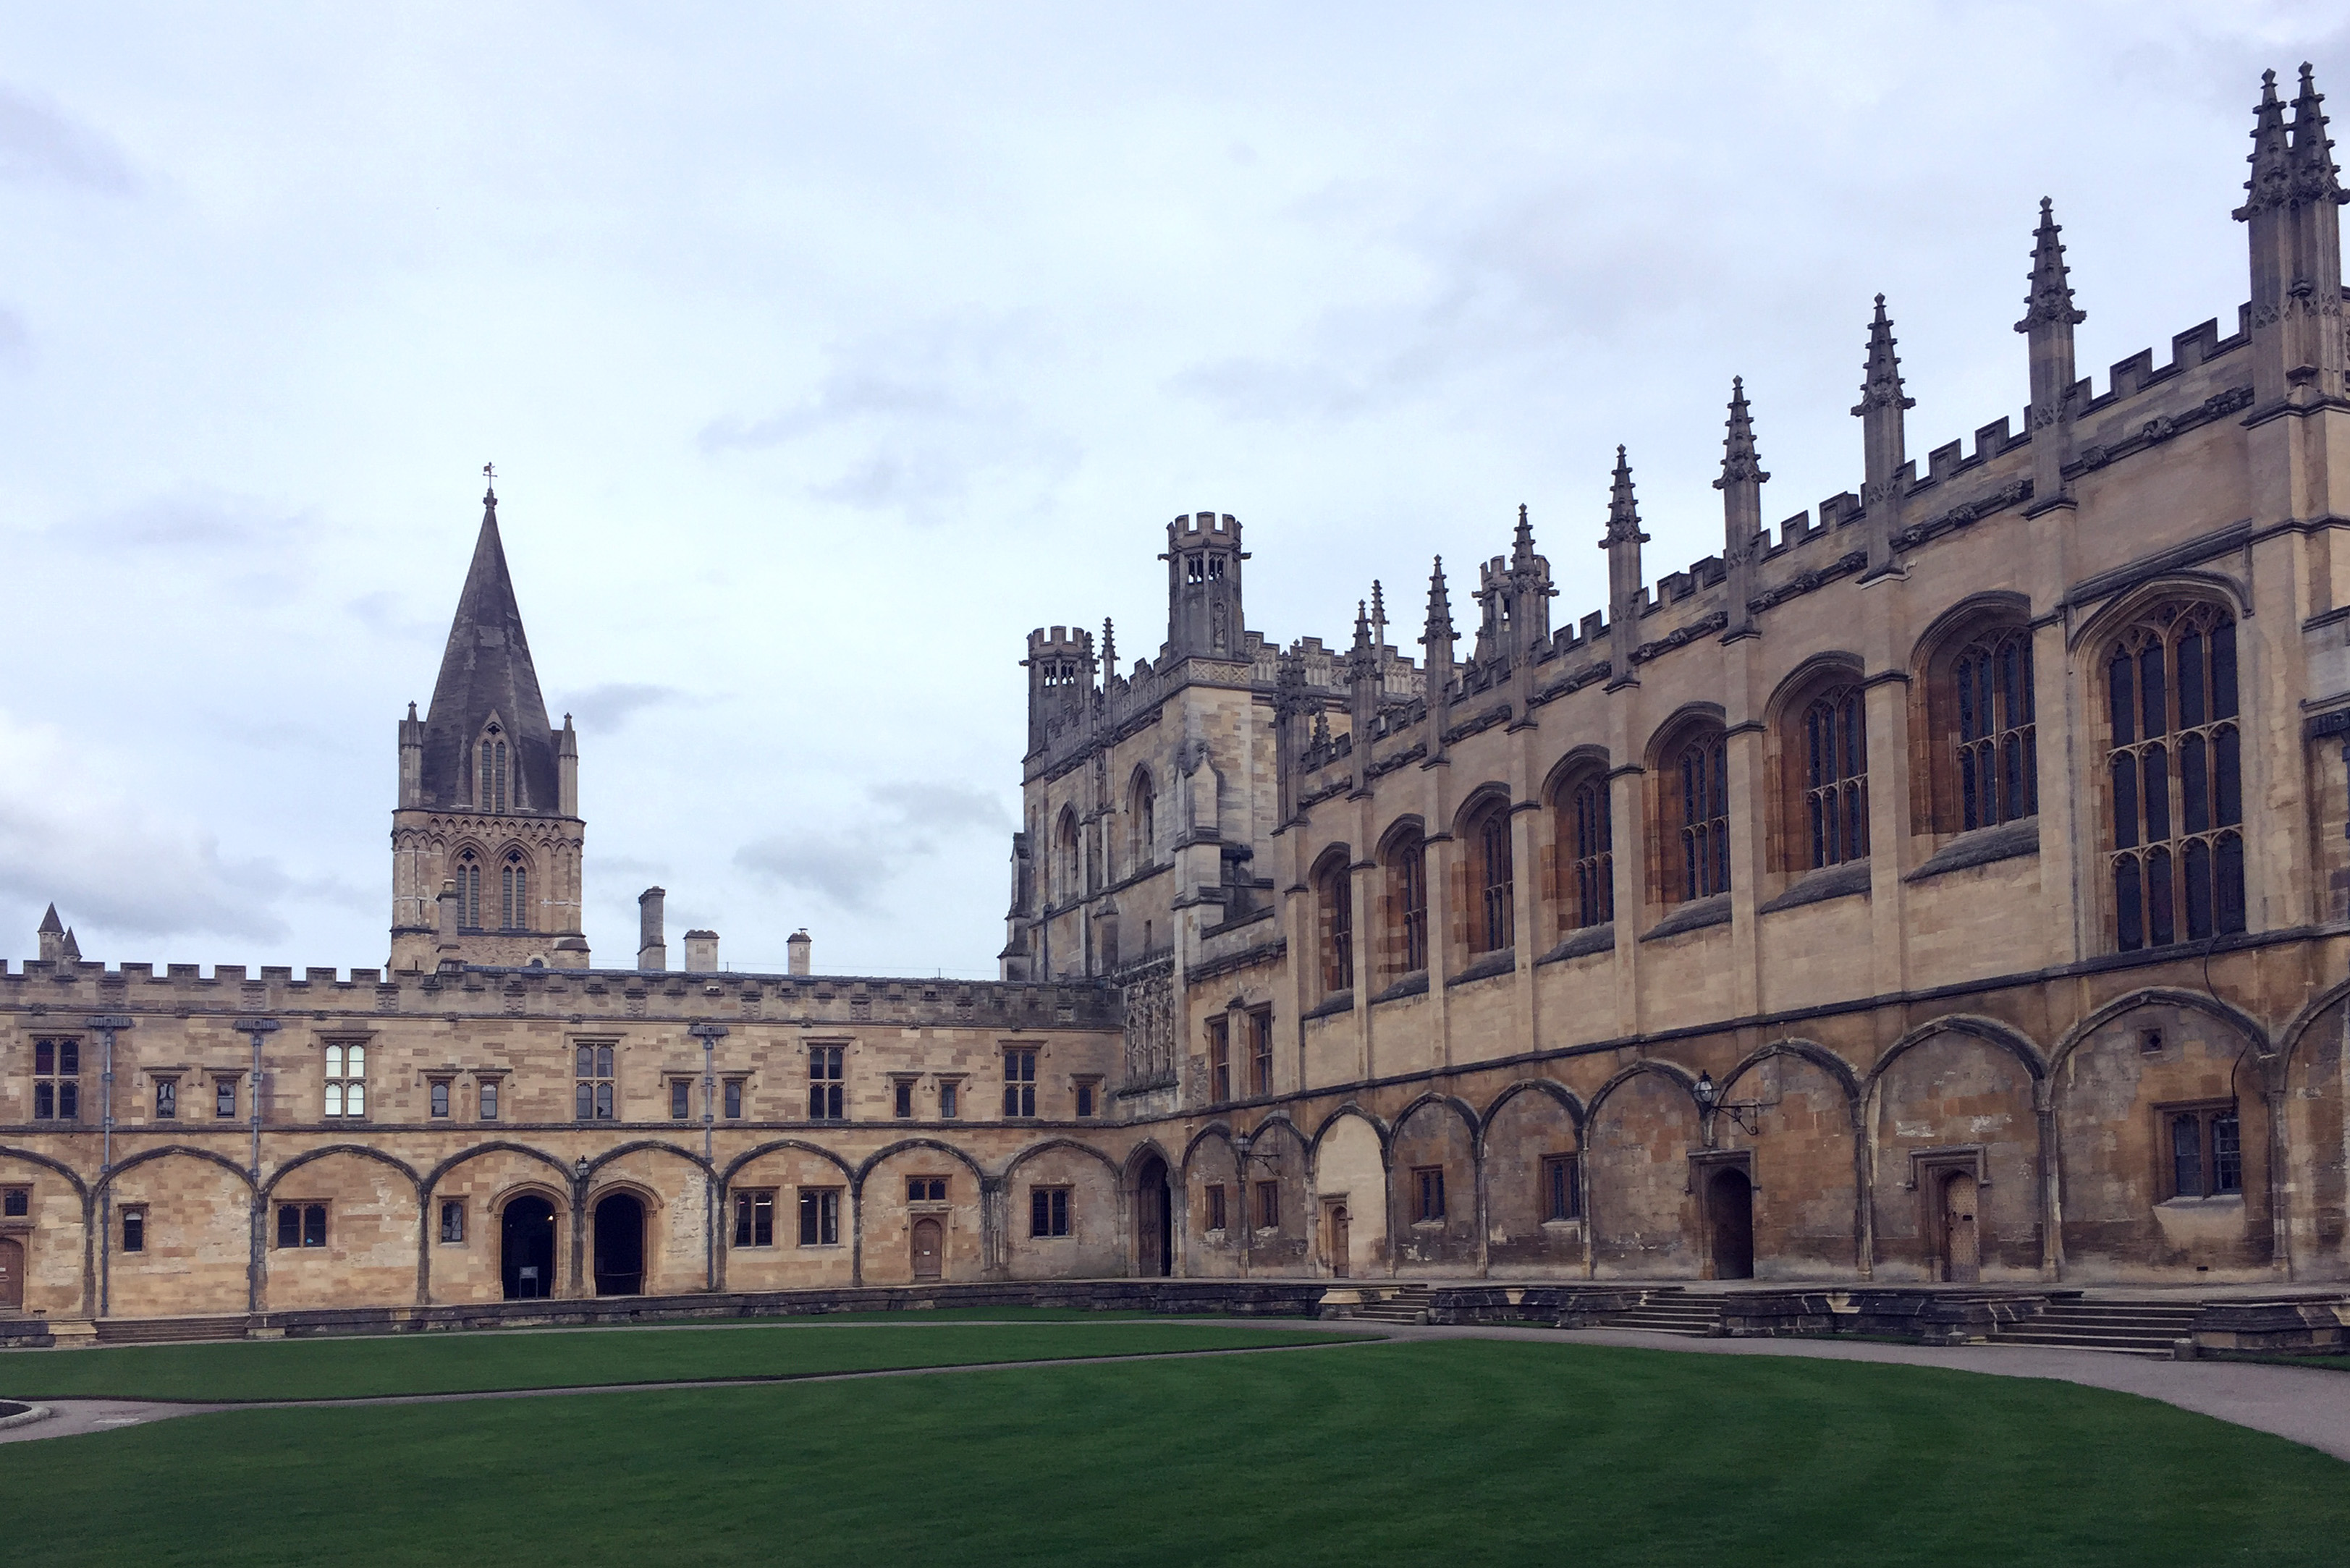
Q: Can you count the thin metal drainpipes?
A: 3